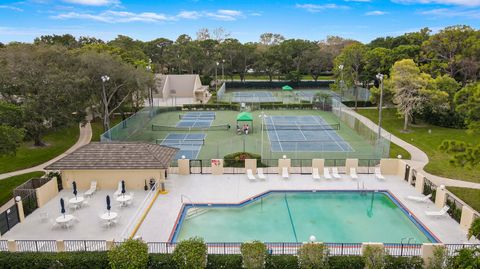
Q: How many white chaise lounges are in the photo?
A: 12